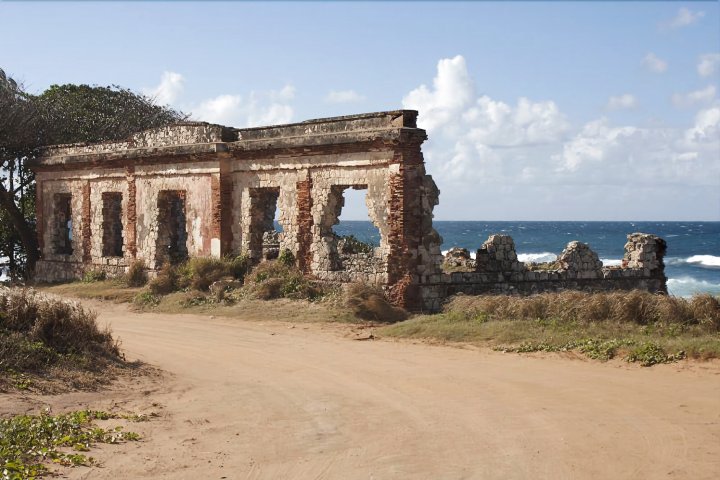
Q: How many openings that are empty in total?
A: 5